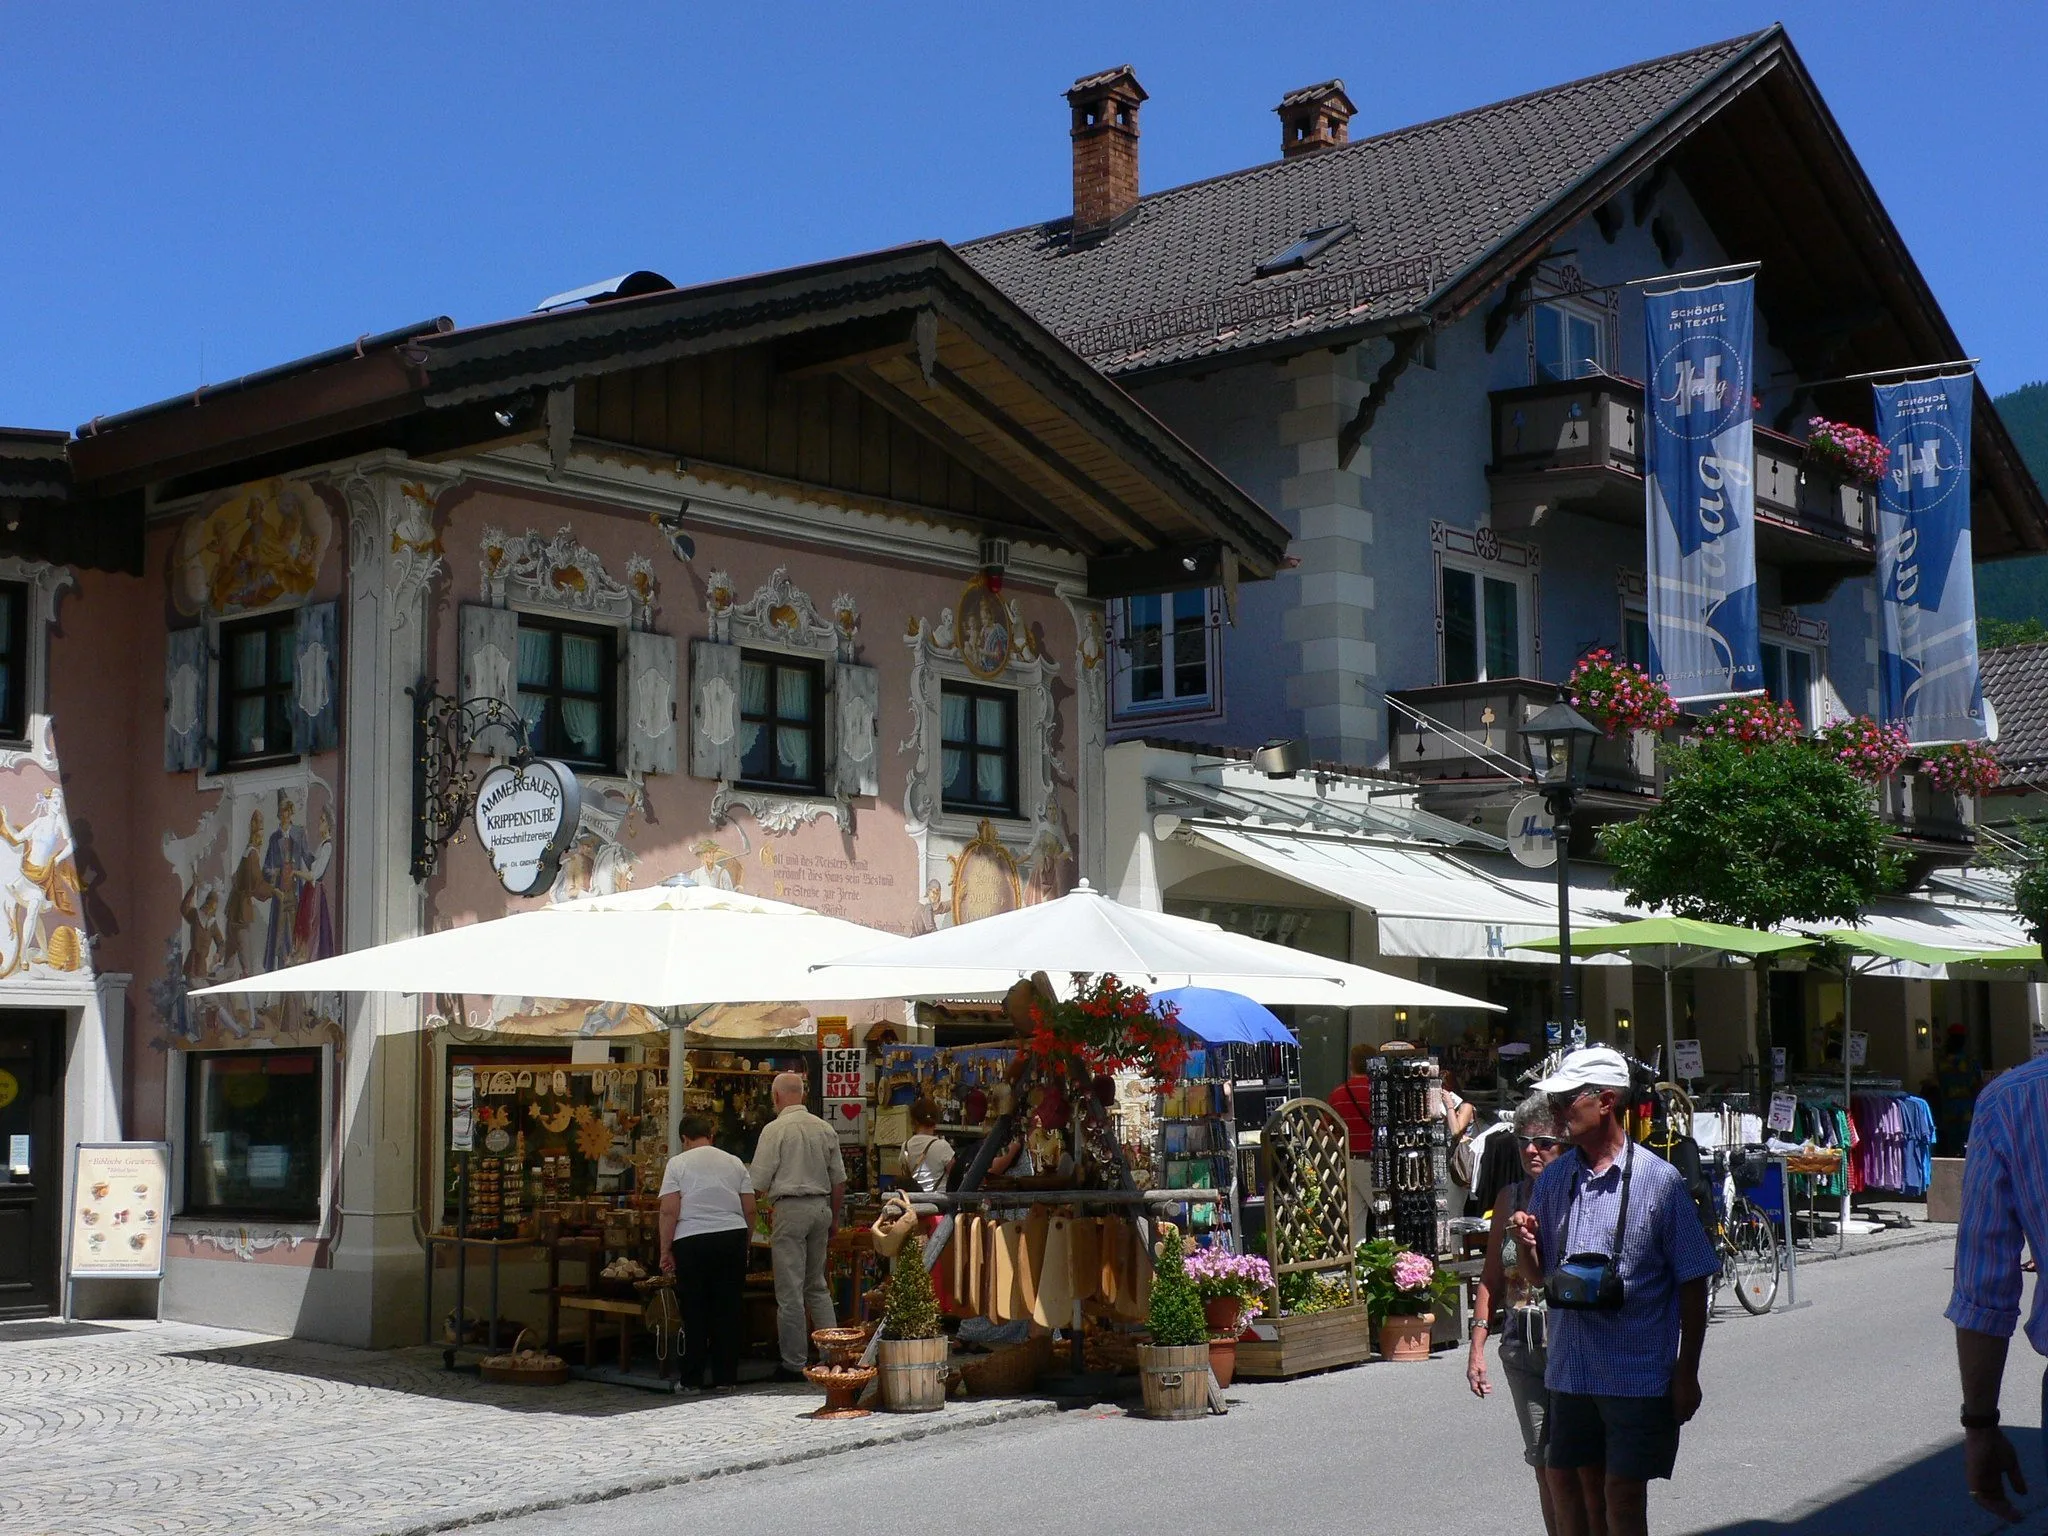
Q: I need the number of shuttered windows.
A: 3